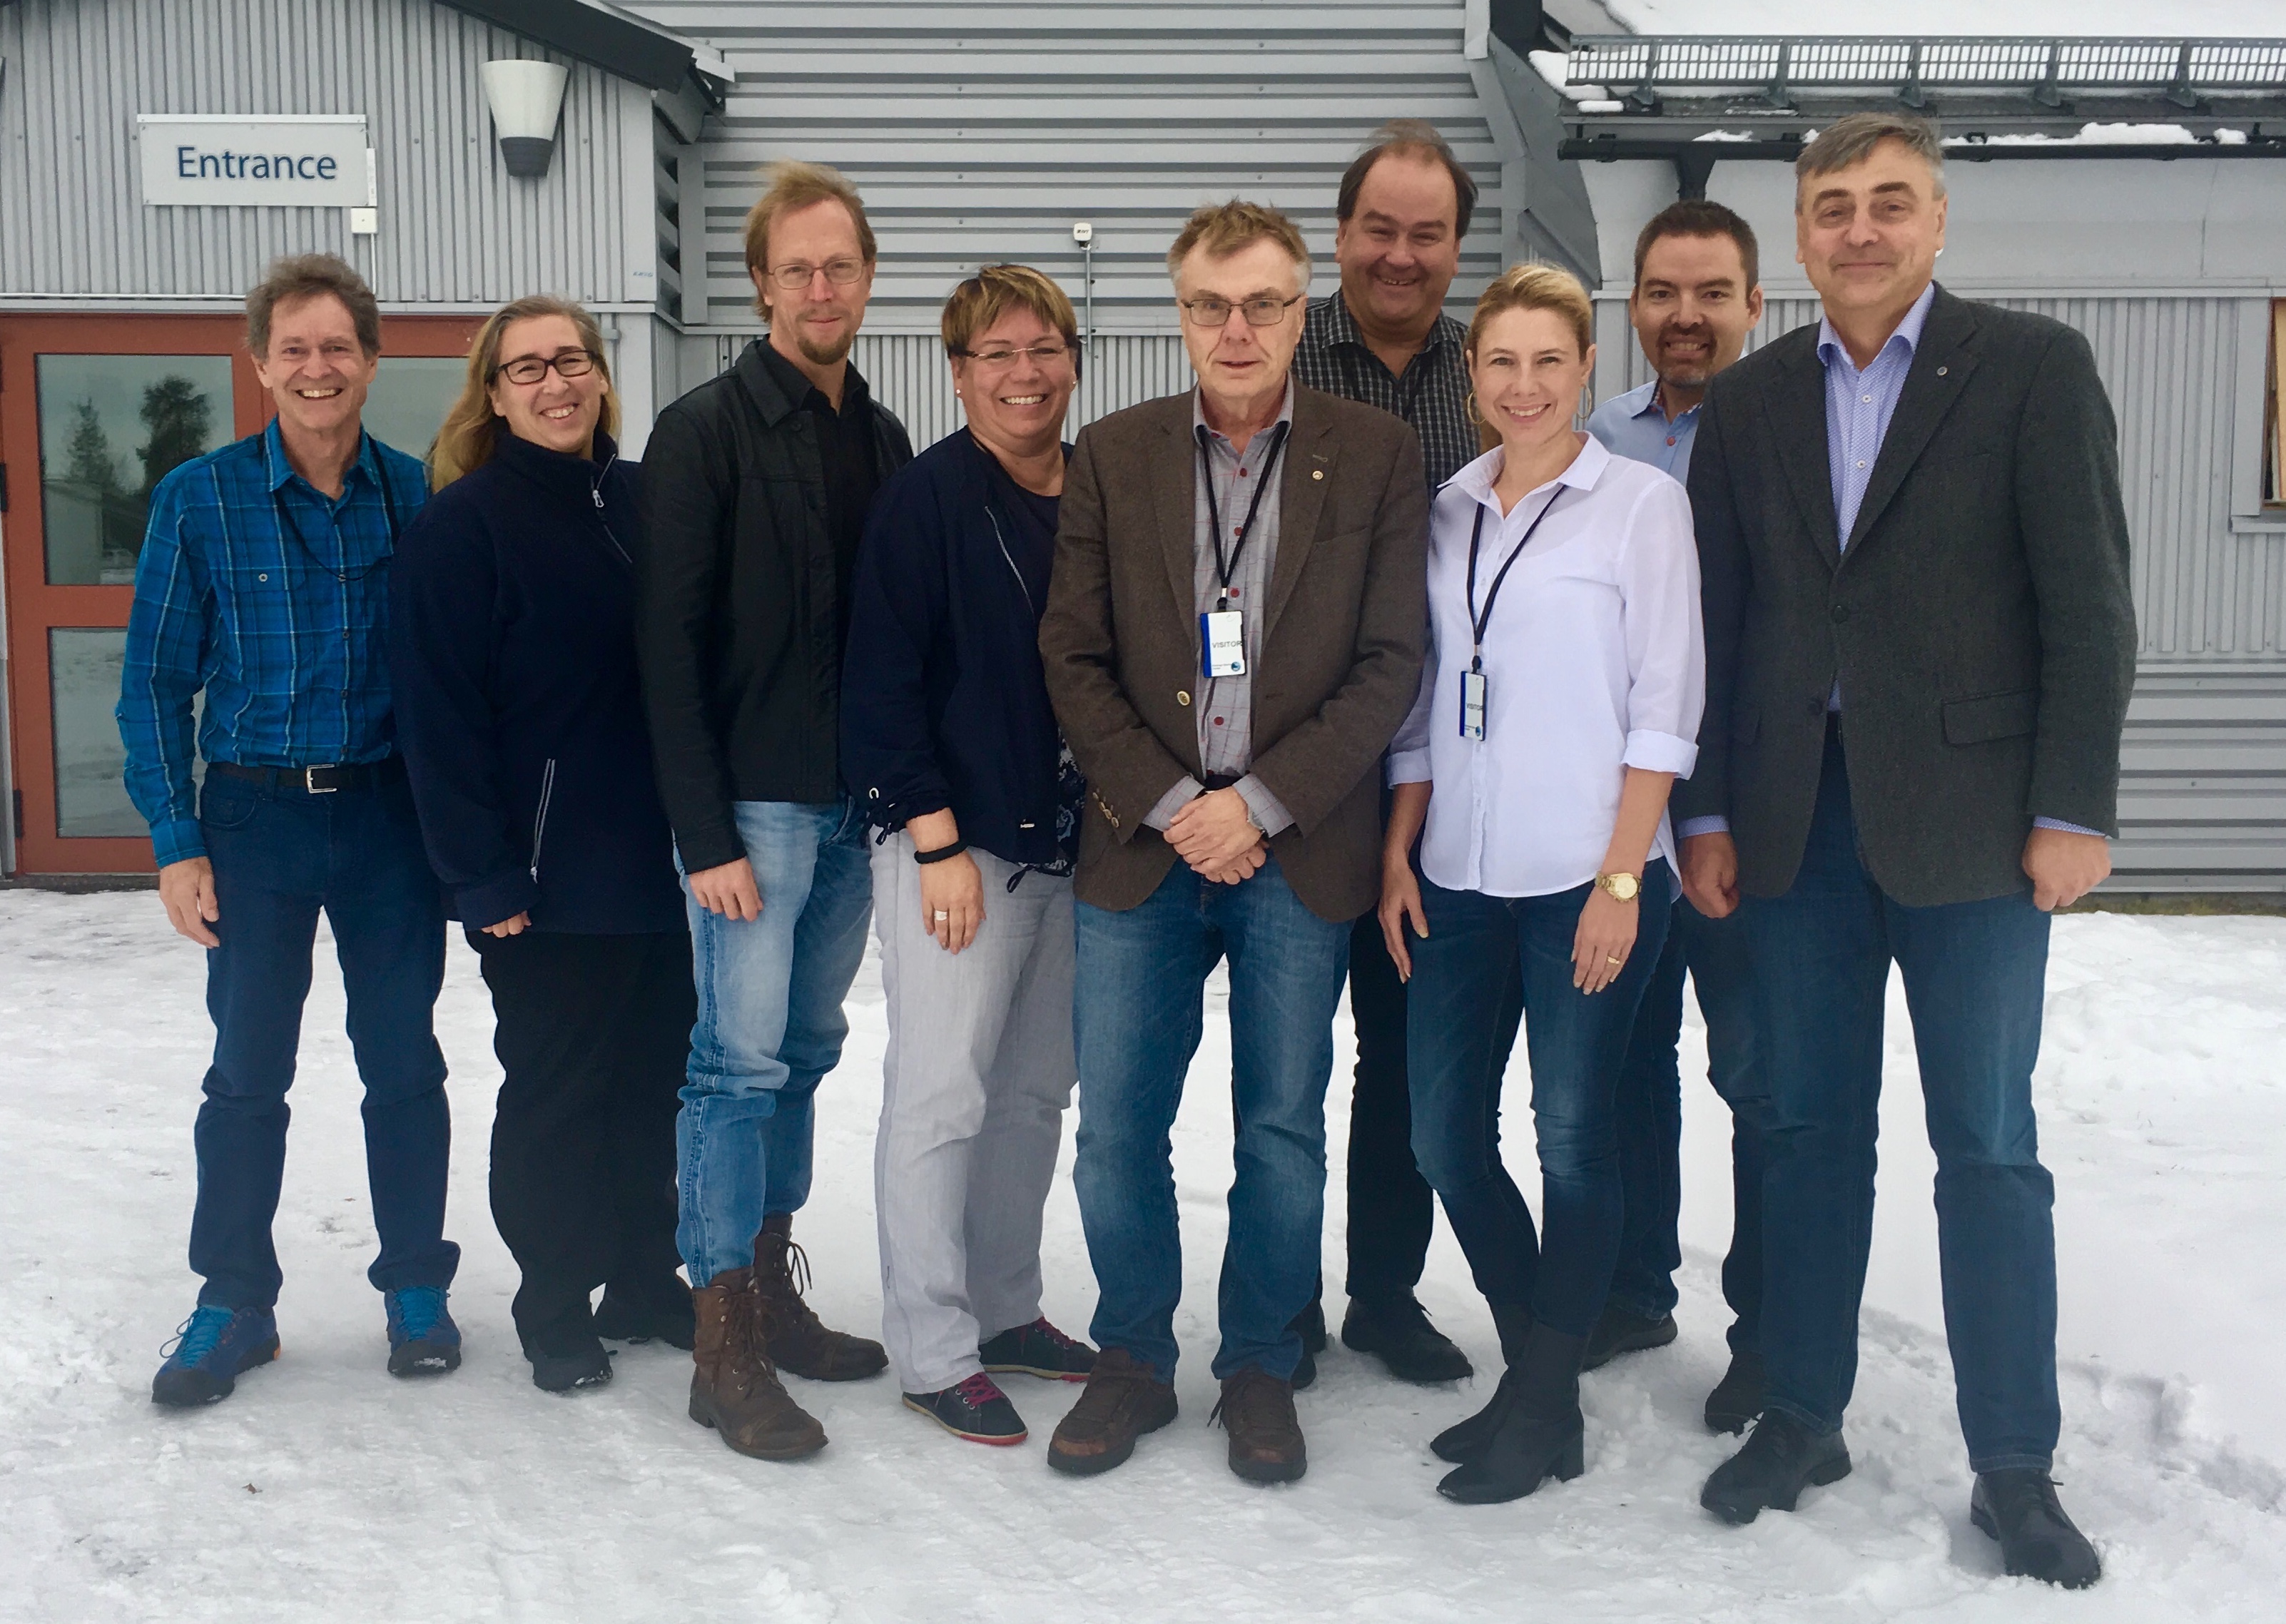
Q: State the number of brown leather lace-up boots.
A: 2